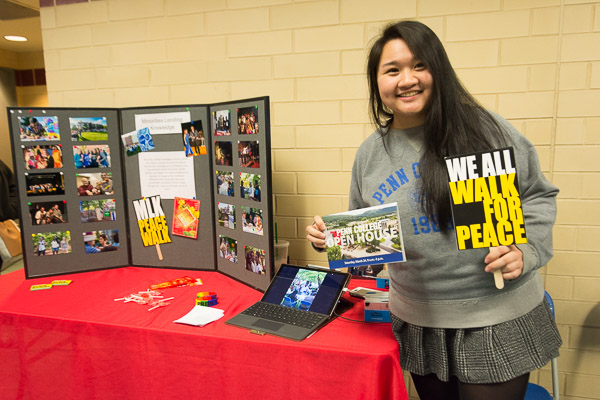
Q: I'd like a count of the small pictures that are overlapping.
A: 2